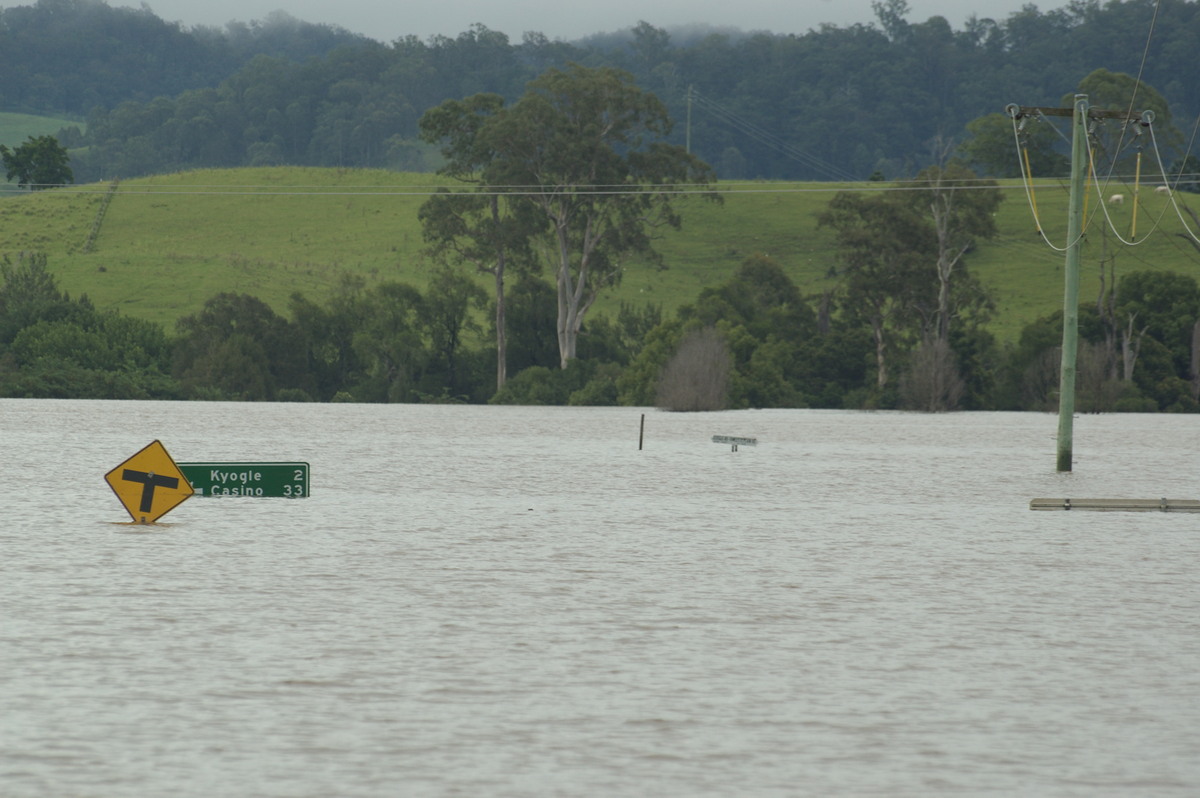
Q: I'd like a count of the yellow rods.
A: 3